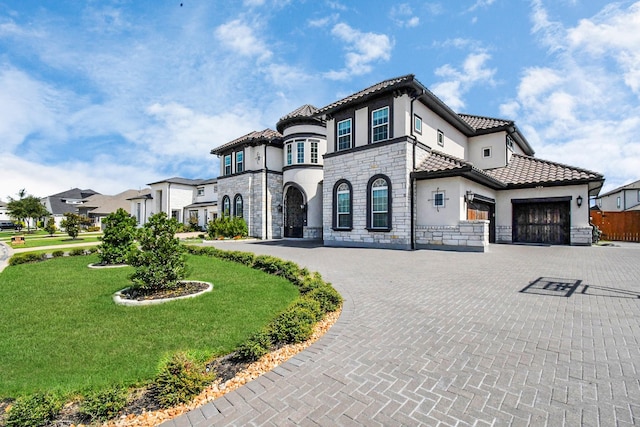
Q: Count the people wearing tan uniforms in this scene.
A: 0